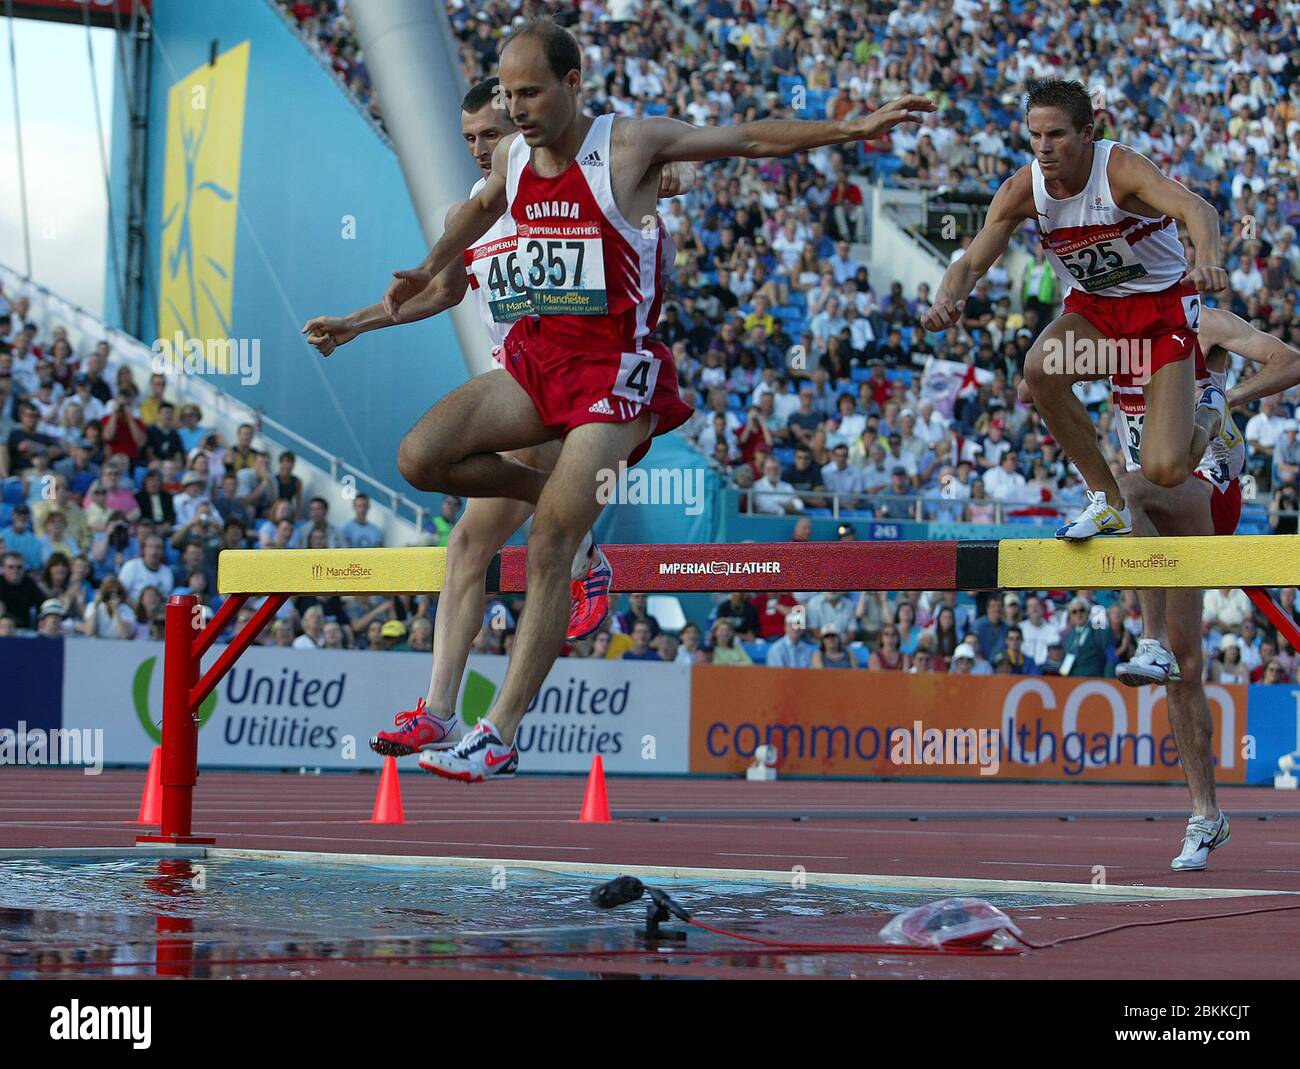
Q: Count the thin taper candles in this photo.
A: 0